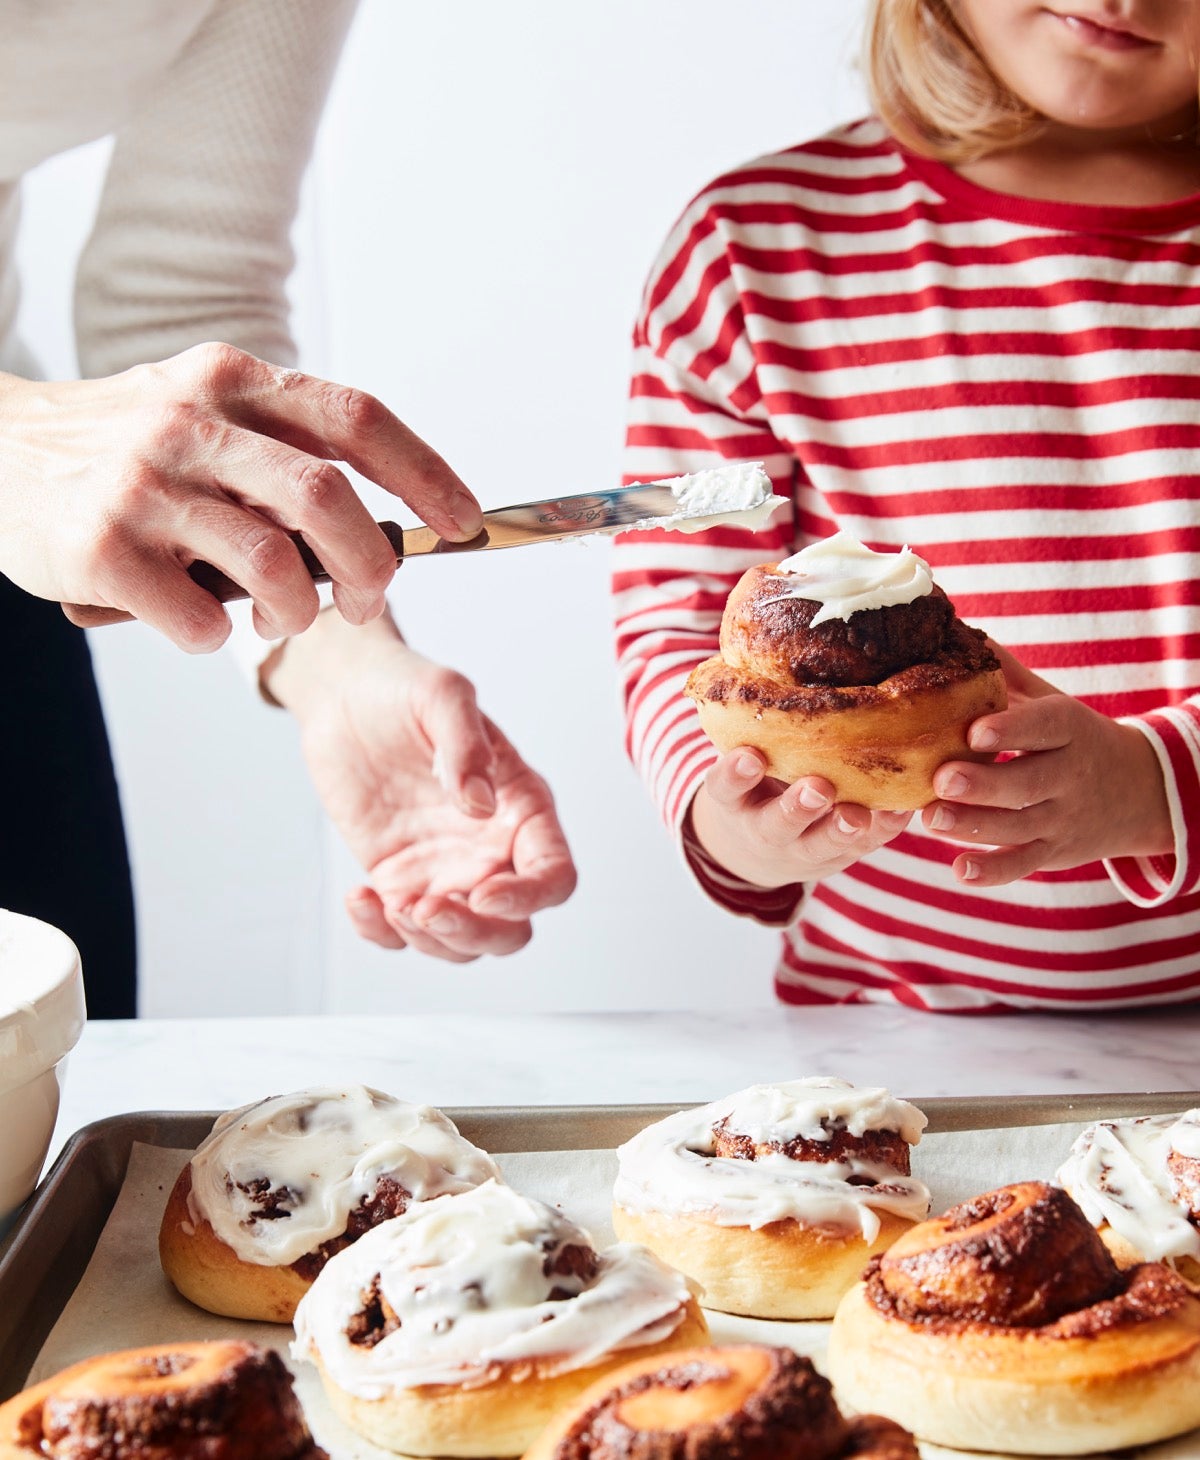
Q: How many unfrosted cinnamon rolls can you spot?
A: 3